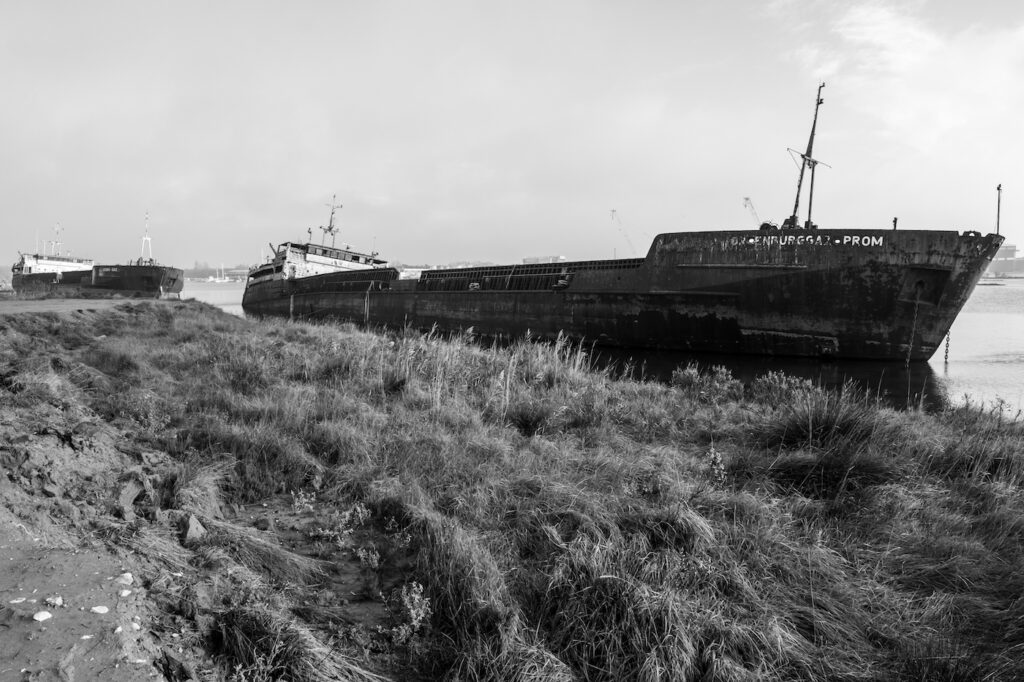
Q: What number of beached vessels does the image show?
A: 2